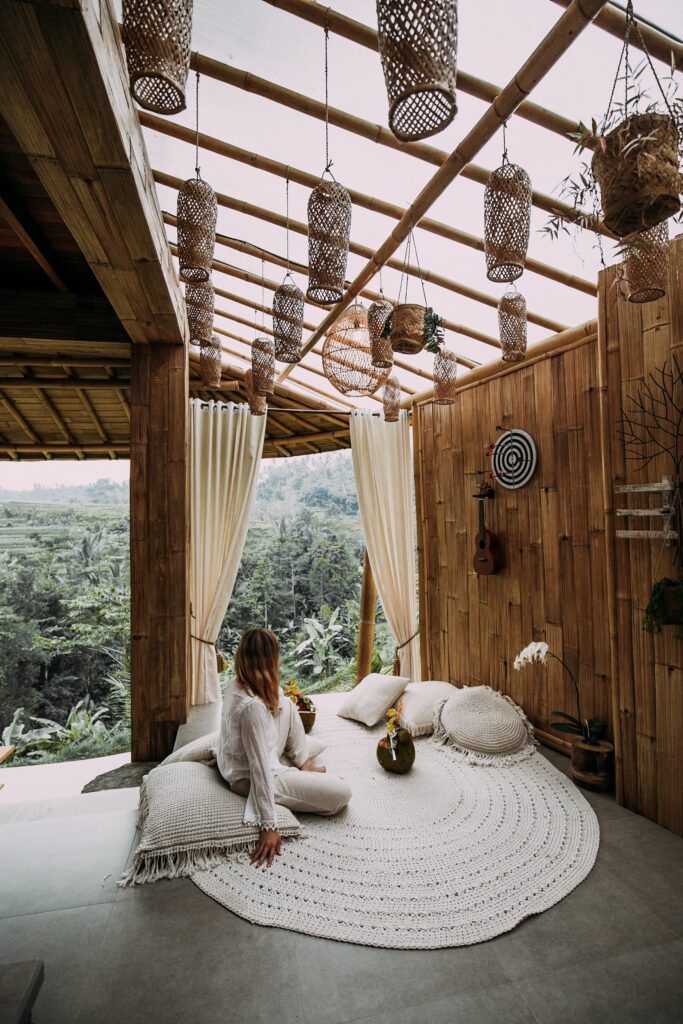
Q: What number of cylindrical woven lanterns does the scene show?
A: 15